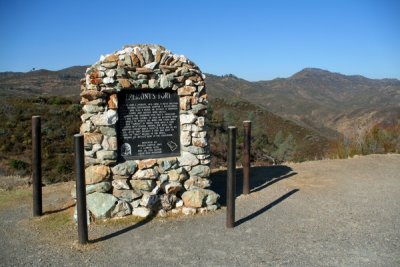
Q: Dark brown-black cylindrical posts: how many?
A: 4